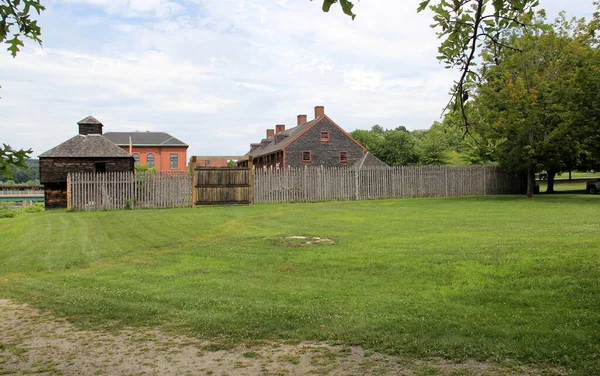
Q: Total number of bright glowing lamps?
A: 0